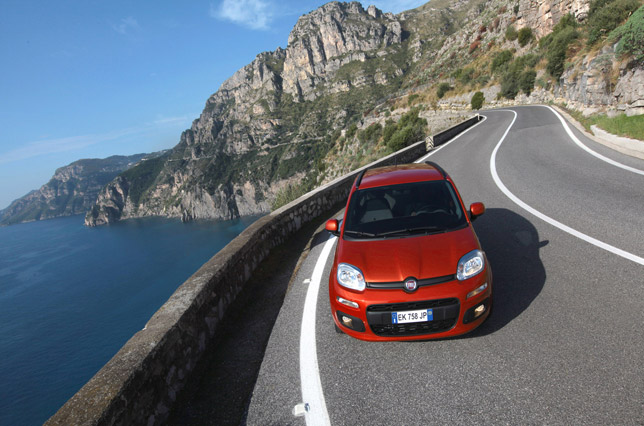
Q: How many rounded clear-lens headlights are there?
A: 2